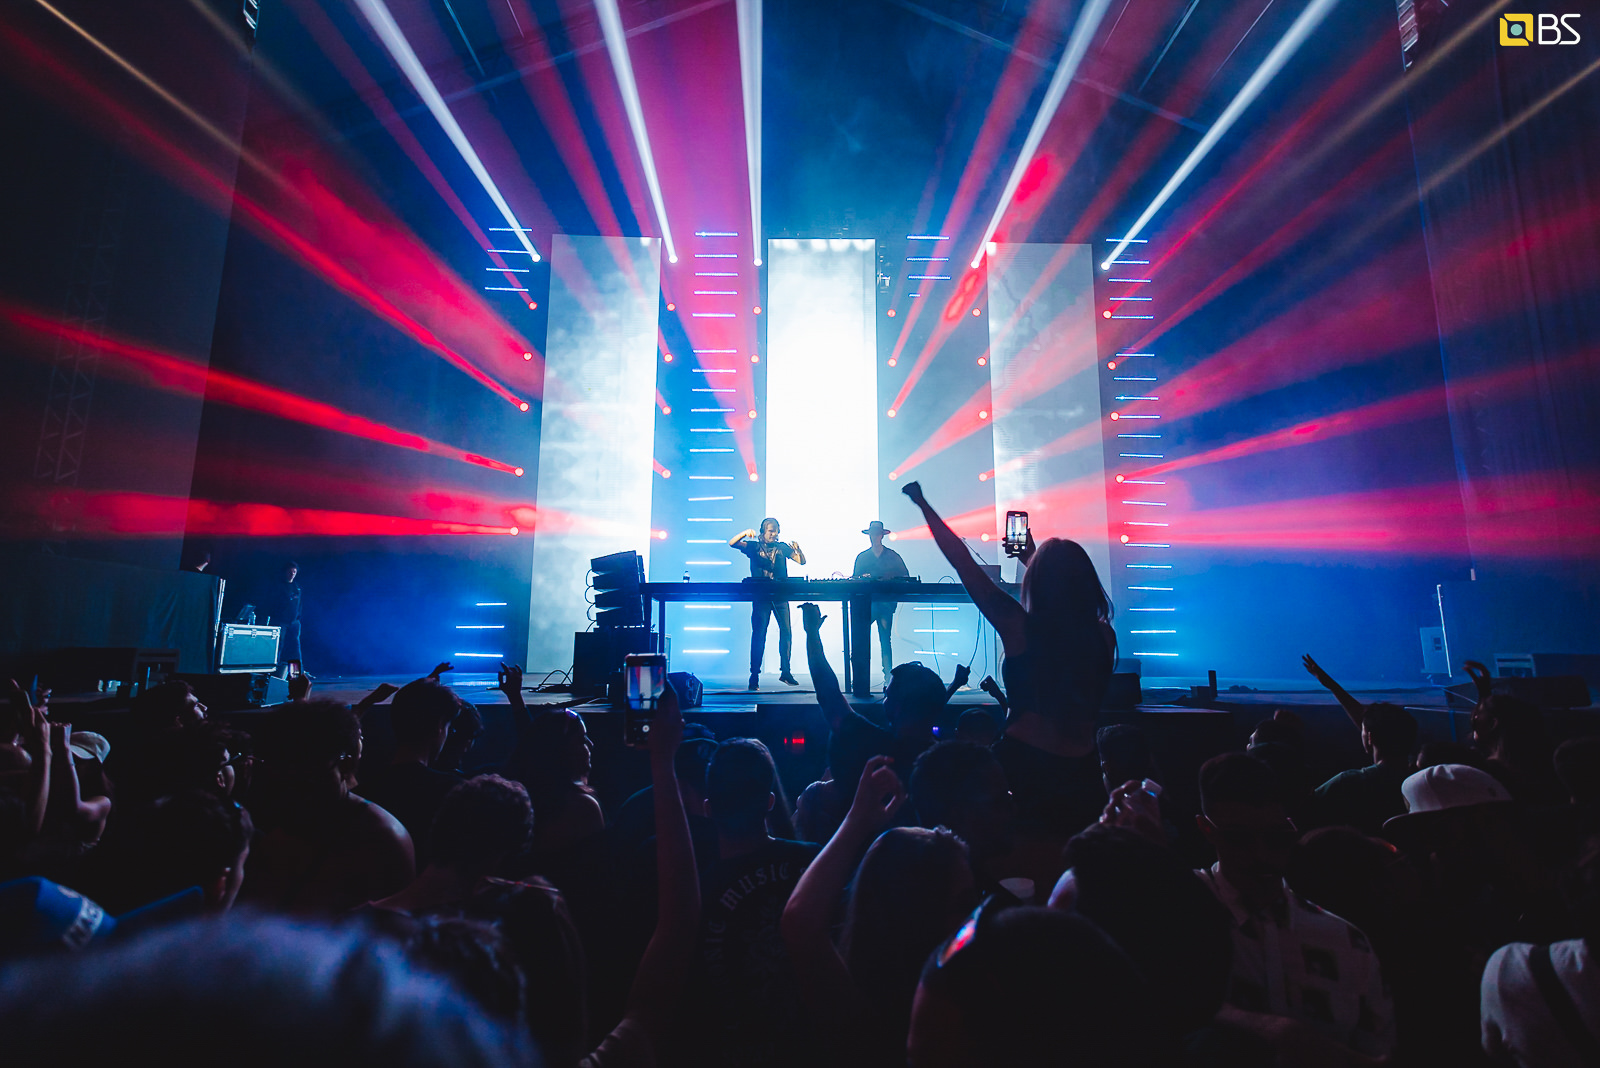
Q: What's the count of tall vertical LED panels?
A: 3